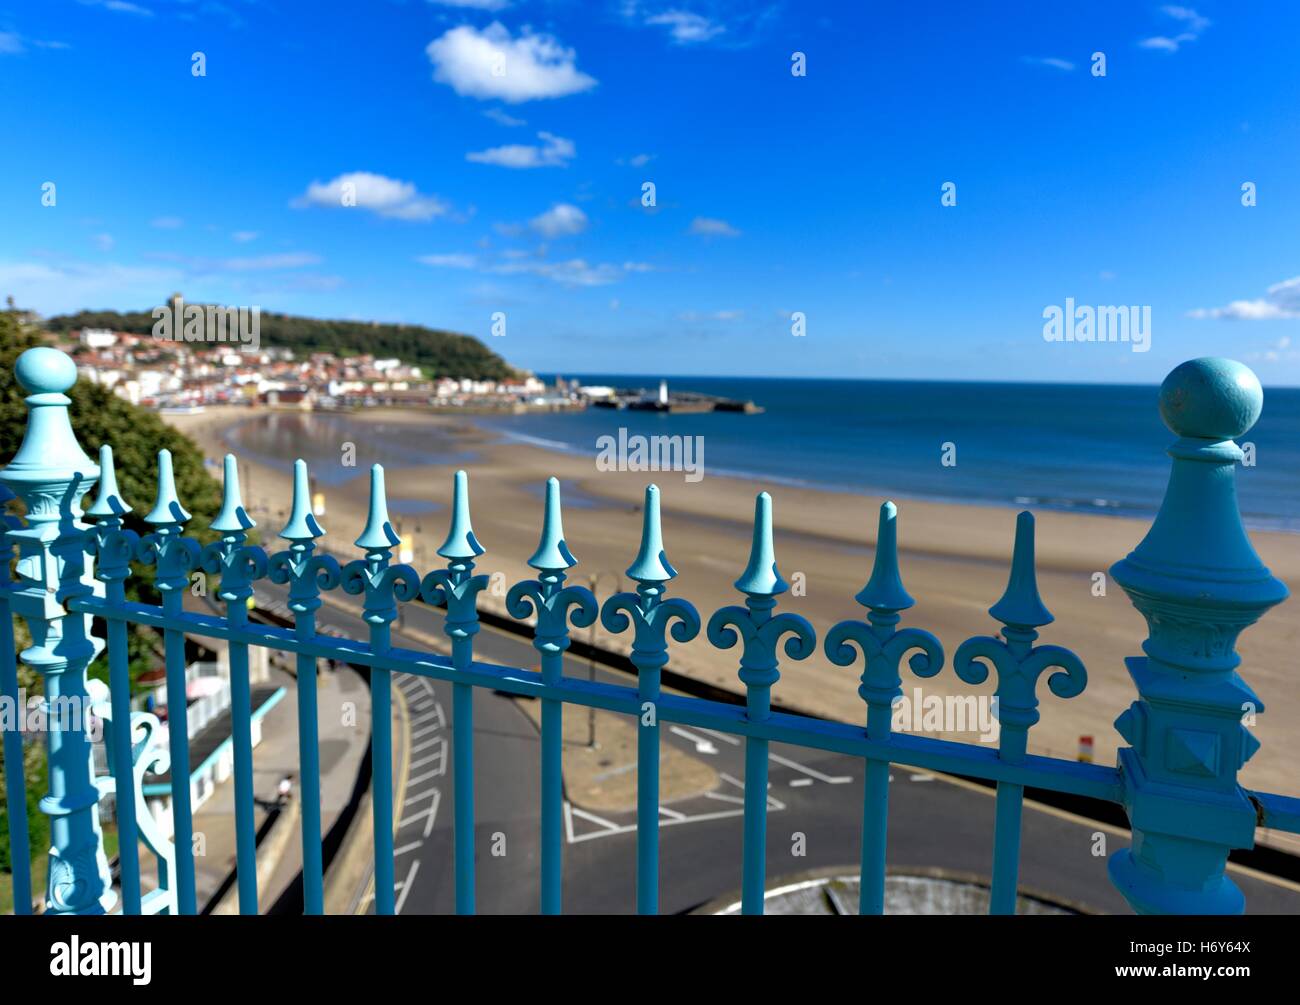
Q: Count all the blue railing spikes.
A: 11